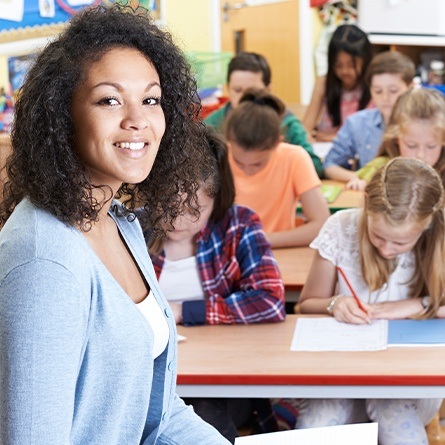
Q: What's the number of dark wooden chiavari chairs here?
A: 0